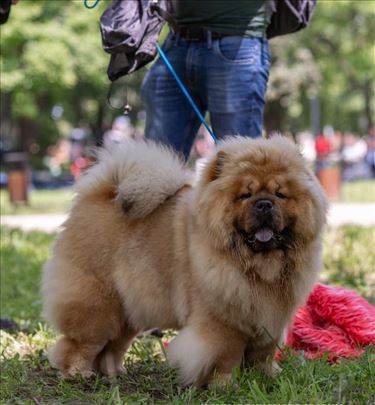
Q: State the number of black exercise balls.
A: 0